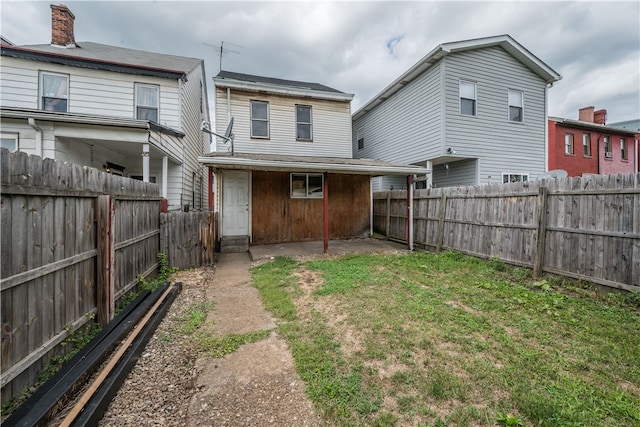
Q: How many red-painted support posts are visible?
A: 3